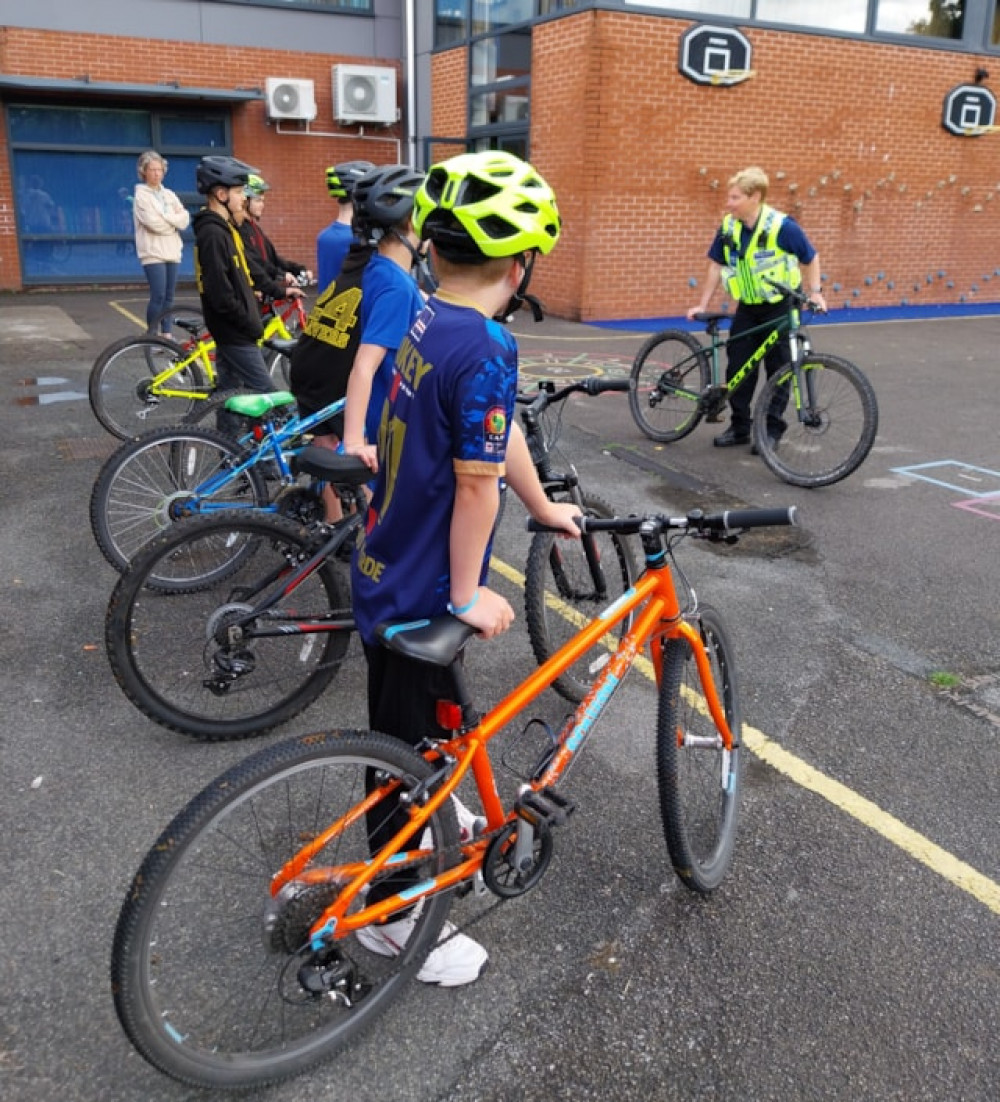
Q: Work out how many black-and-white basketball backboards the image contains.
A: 2